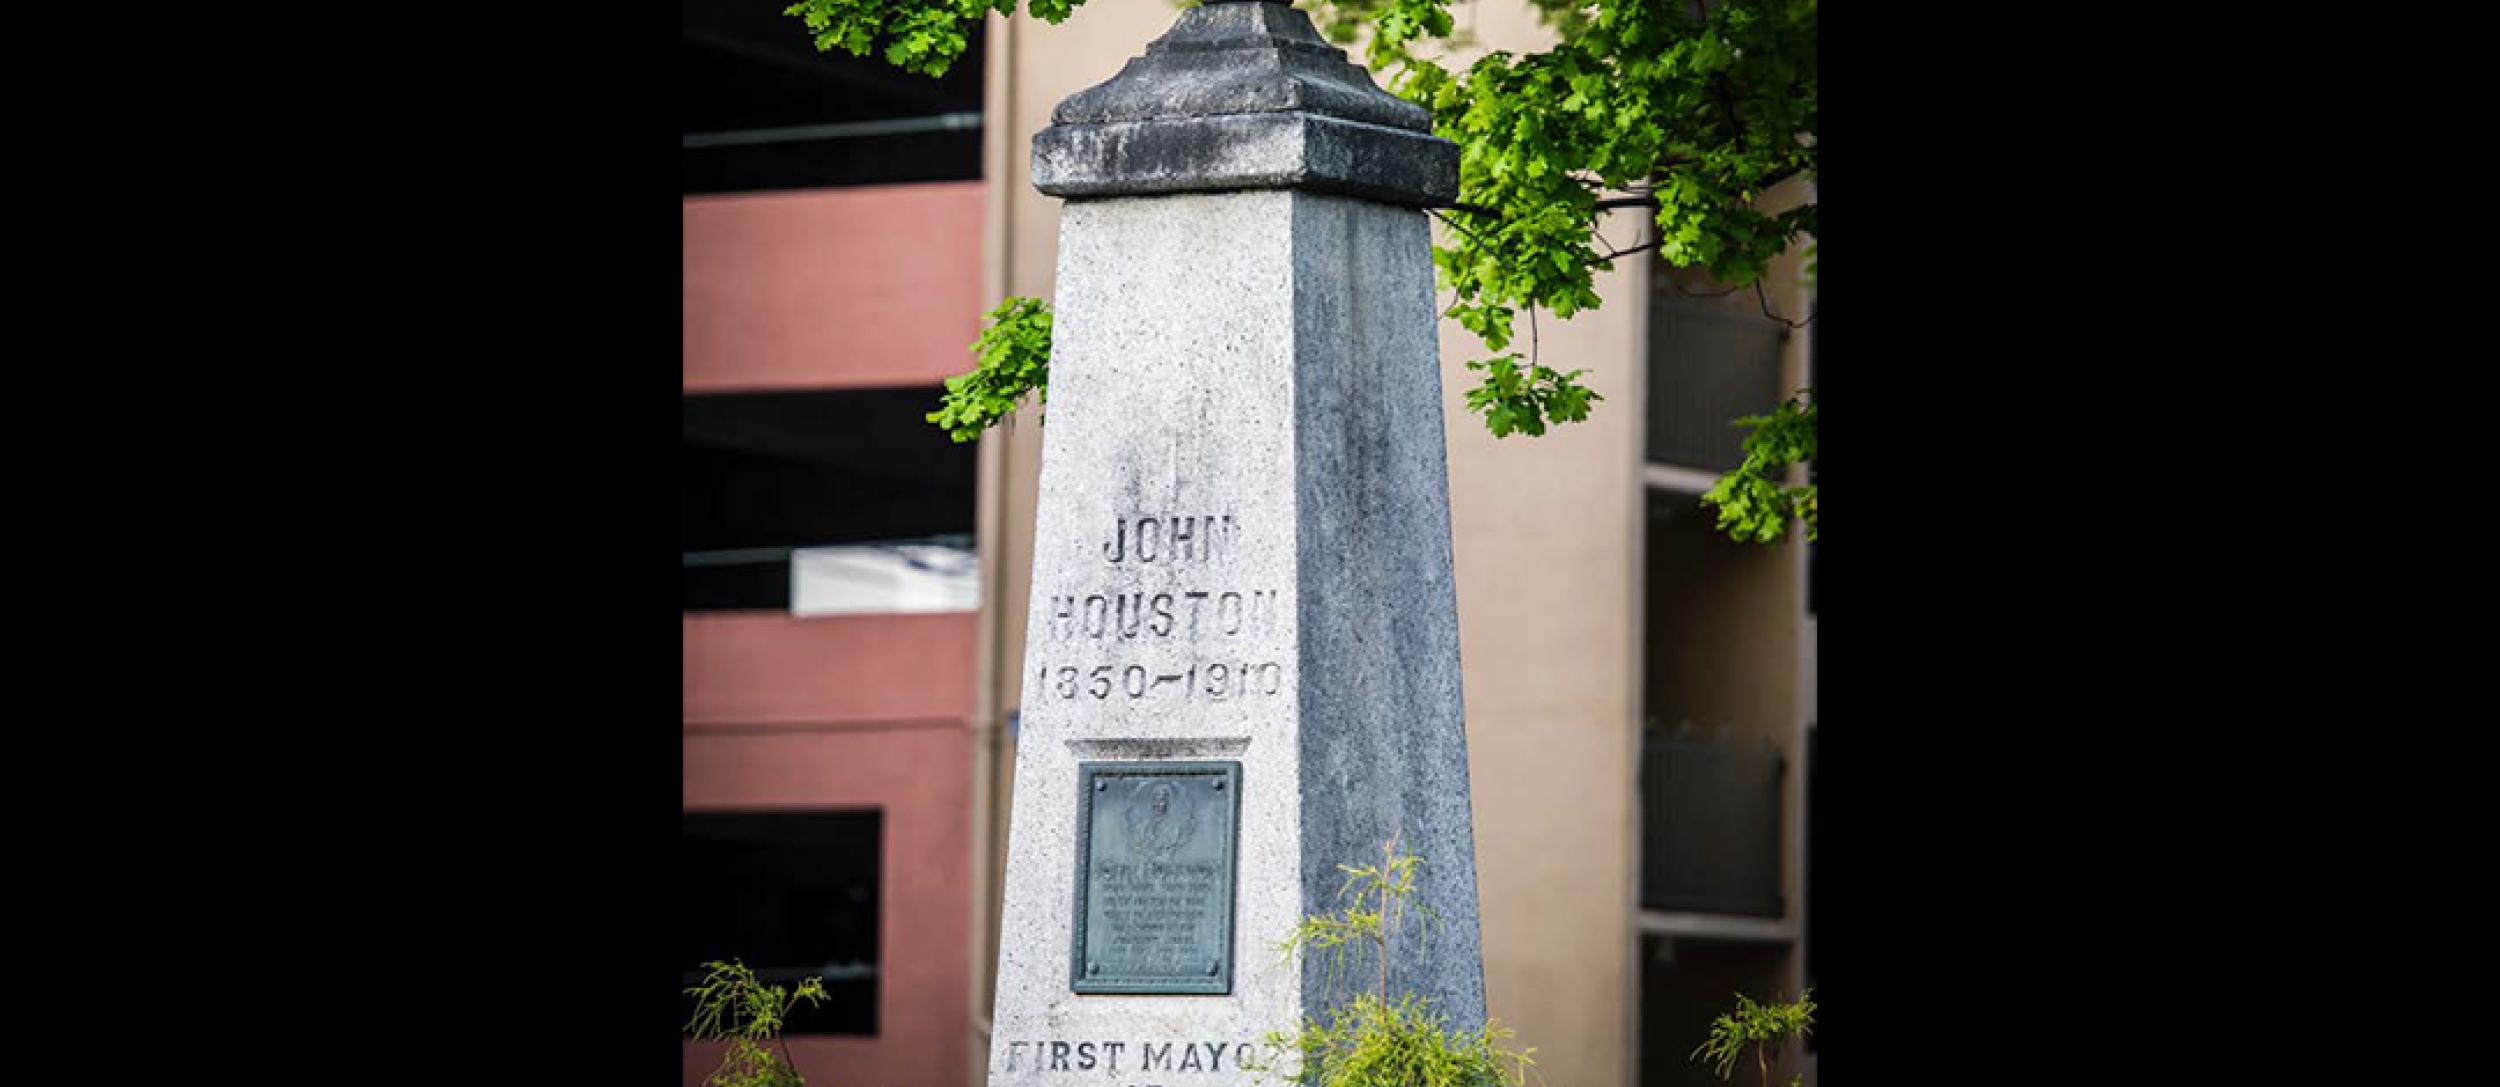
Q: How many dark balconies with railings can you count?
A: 2